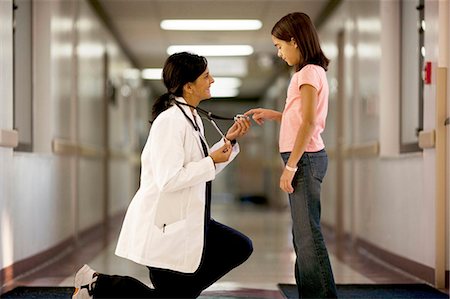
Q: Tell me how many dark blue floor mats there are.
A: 2